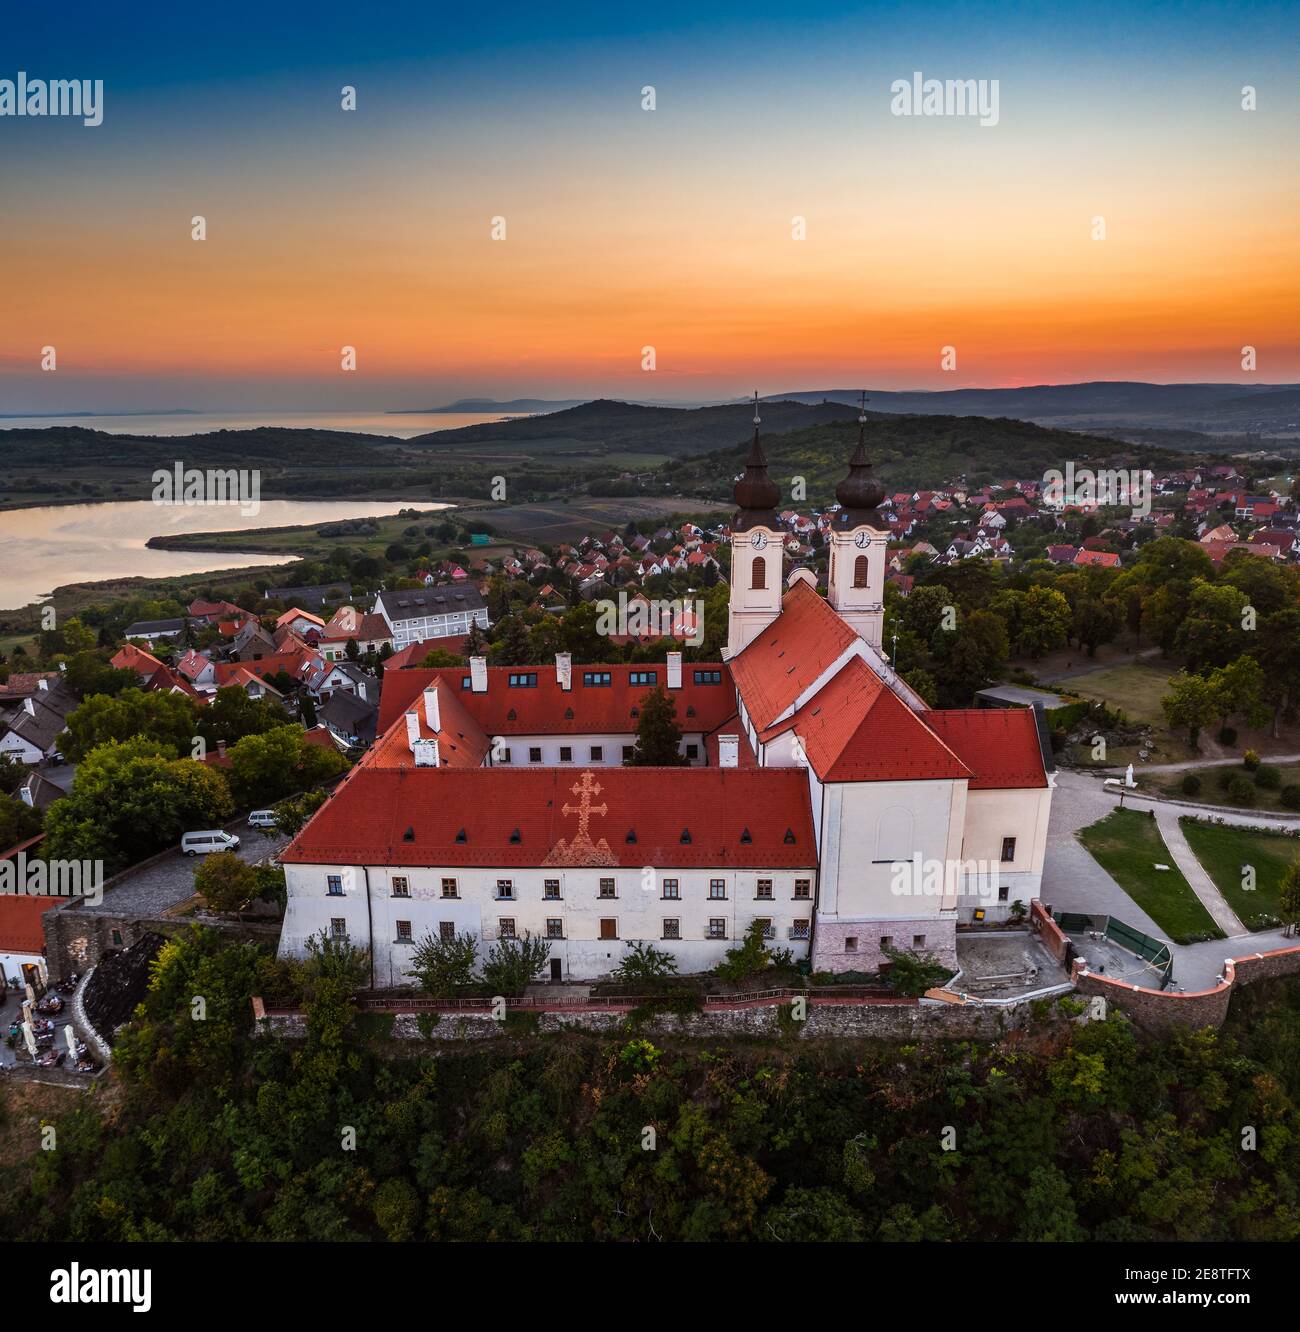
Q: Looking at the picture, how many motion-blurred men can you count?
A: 0